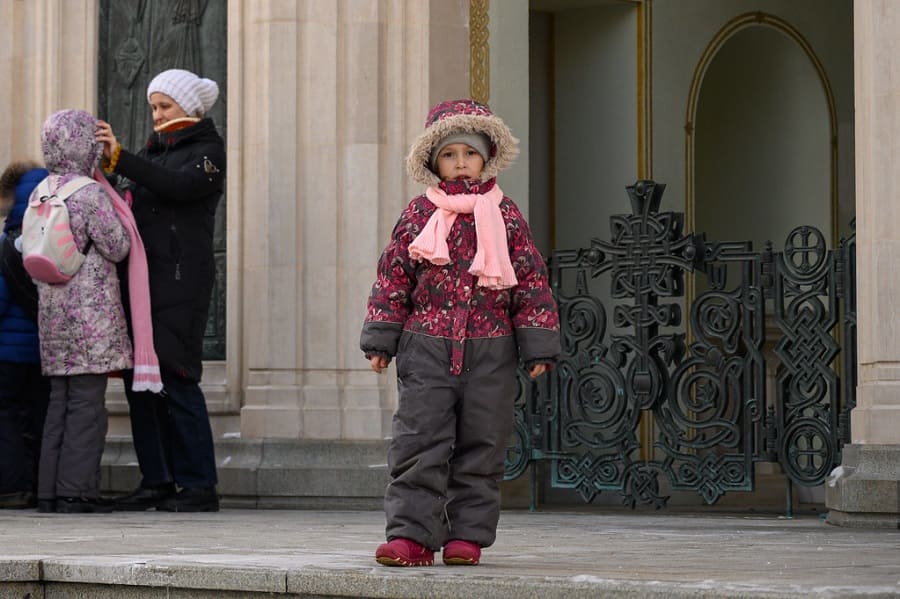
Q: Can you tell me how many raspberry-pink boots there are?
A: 2